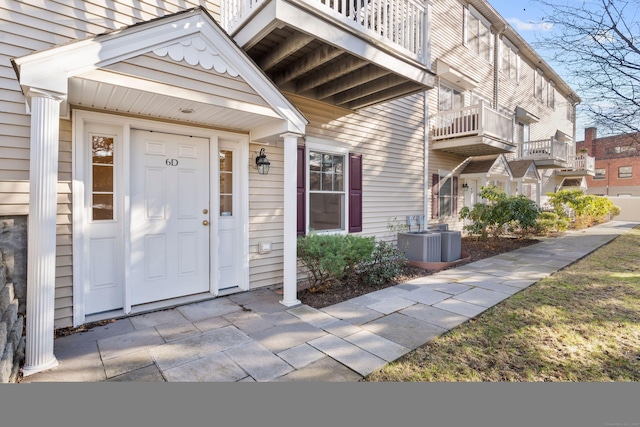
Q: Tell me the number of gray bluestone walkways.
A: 1